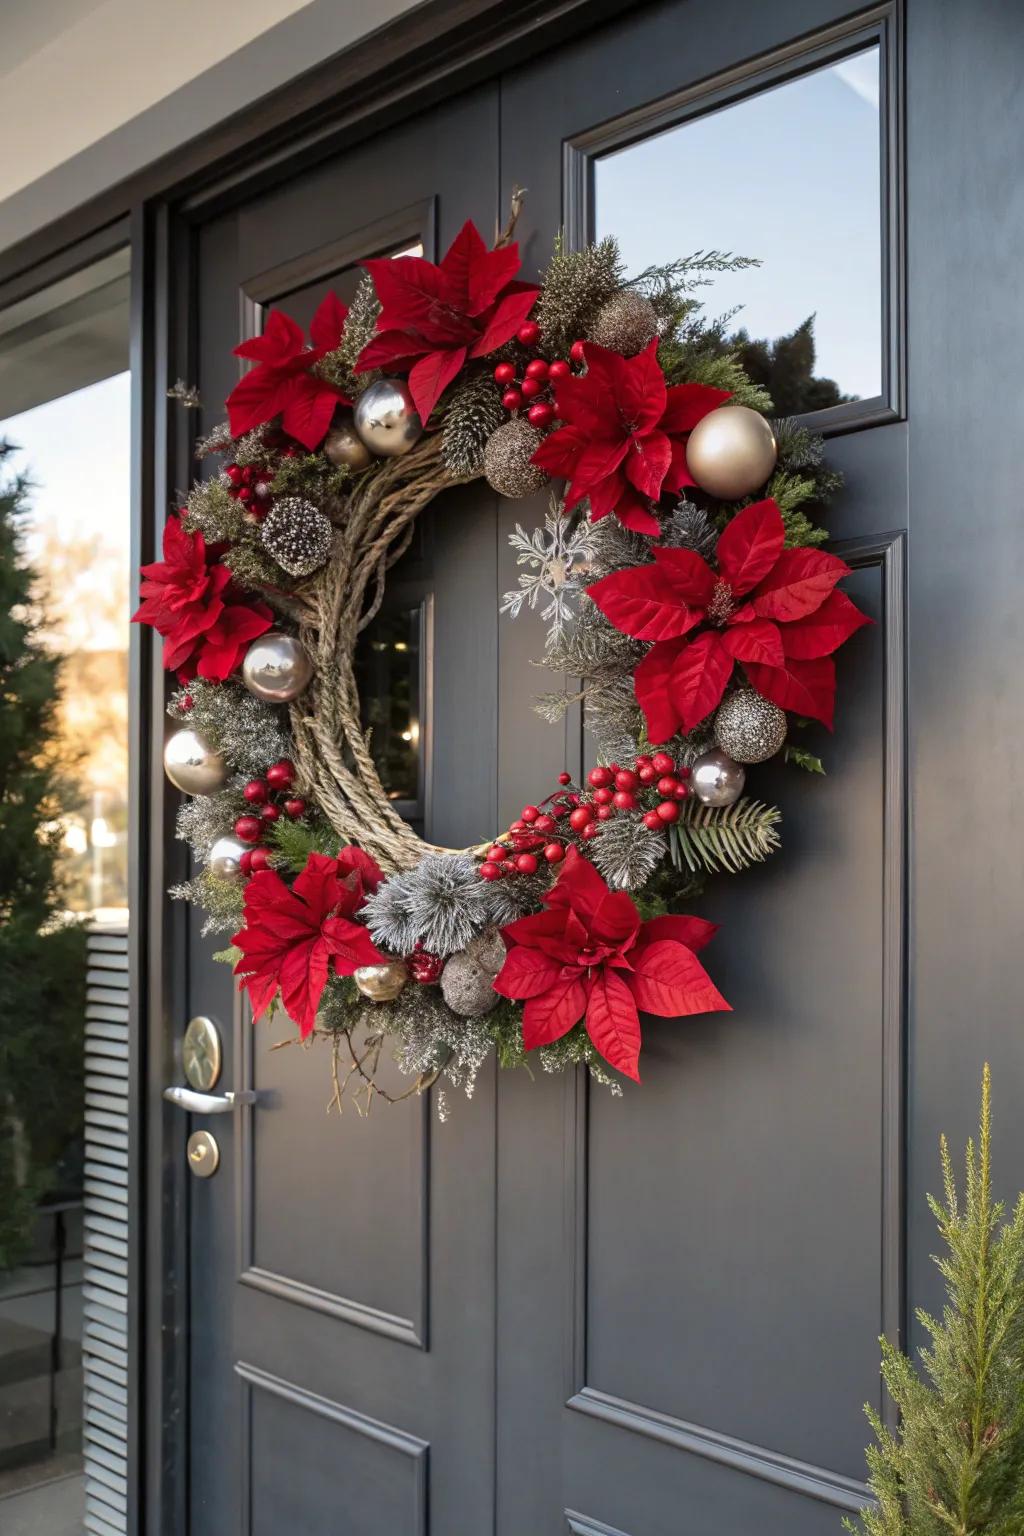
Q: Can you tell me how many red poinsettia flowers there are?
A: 7